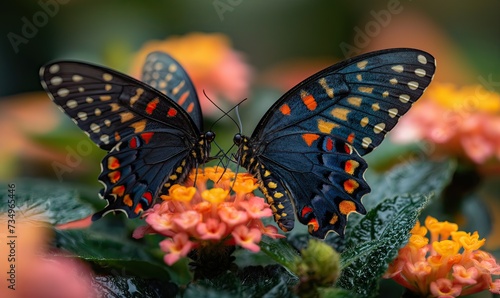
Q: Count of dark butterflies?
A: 2